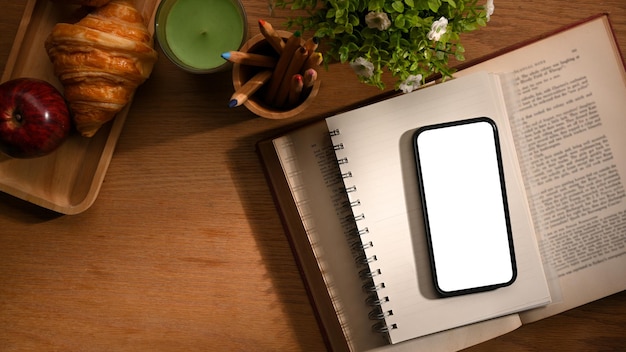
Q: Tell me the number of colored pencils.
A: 9